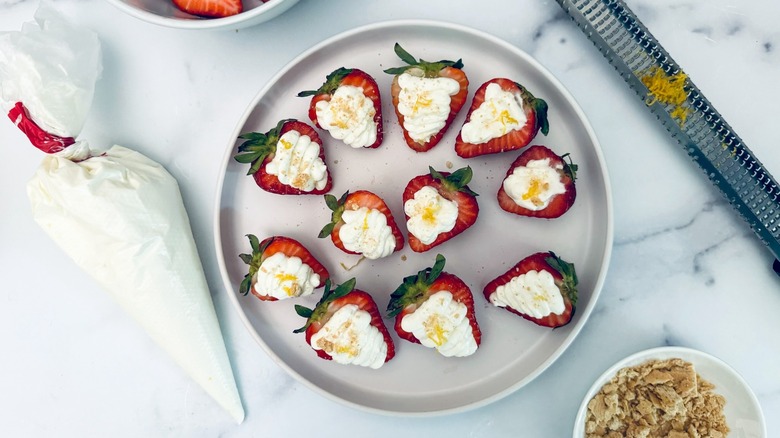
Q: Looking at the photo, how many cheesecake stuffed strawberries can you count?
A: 11